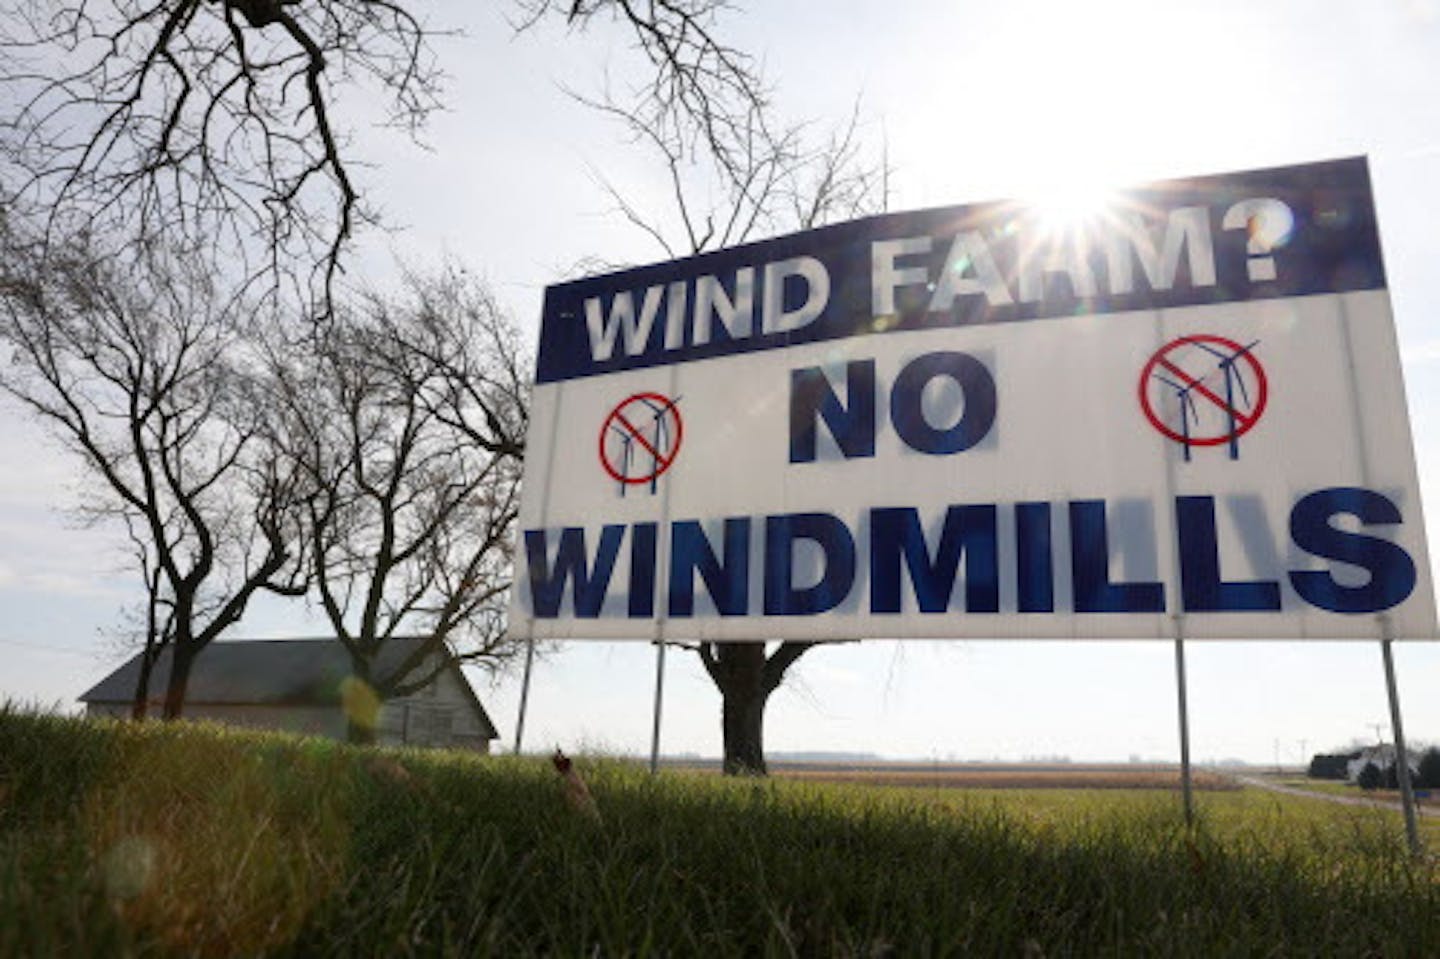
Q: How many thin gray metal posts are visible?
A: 4